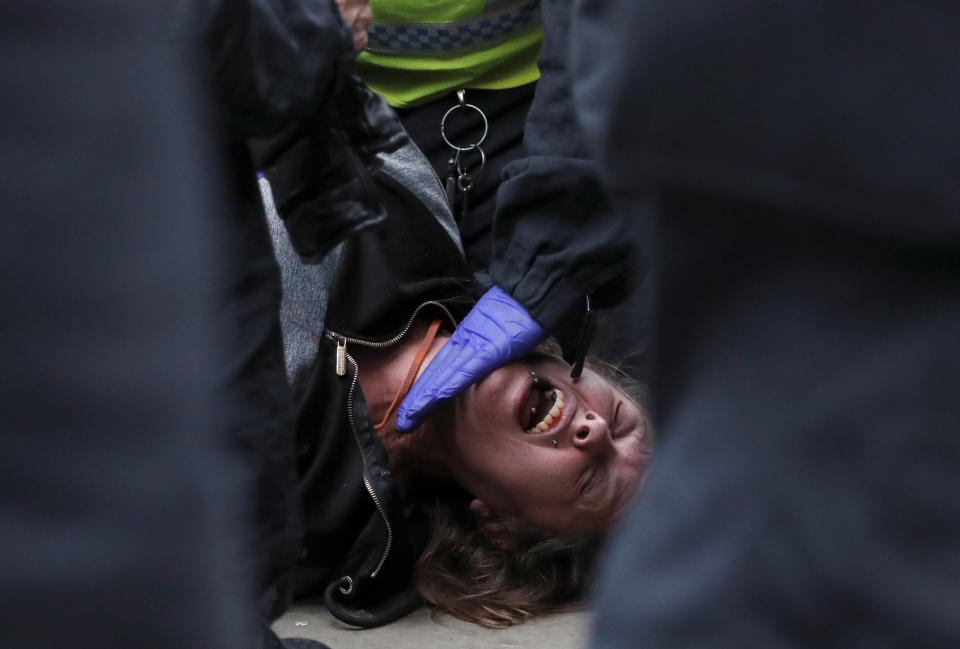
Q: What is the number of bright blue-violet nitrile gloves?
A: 1